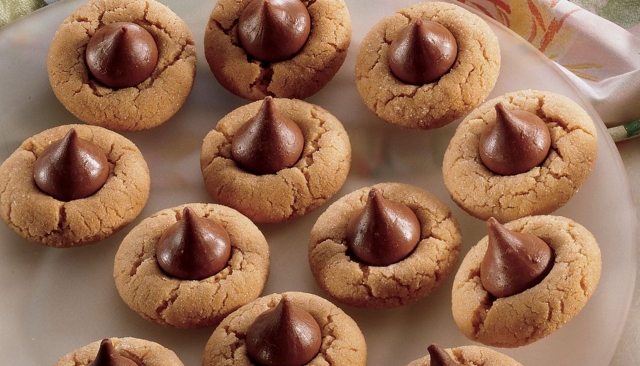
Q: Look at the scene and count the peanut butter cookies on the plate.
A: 12